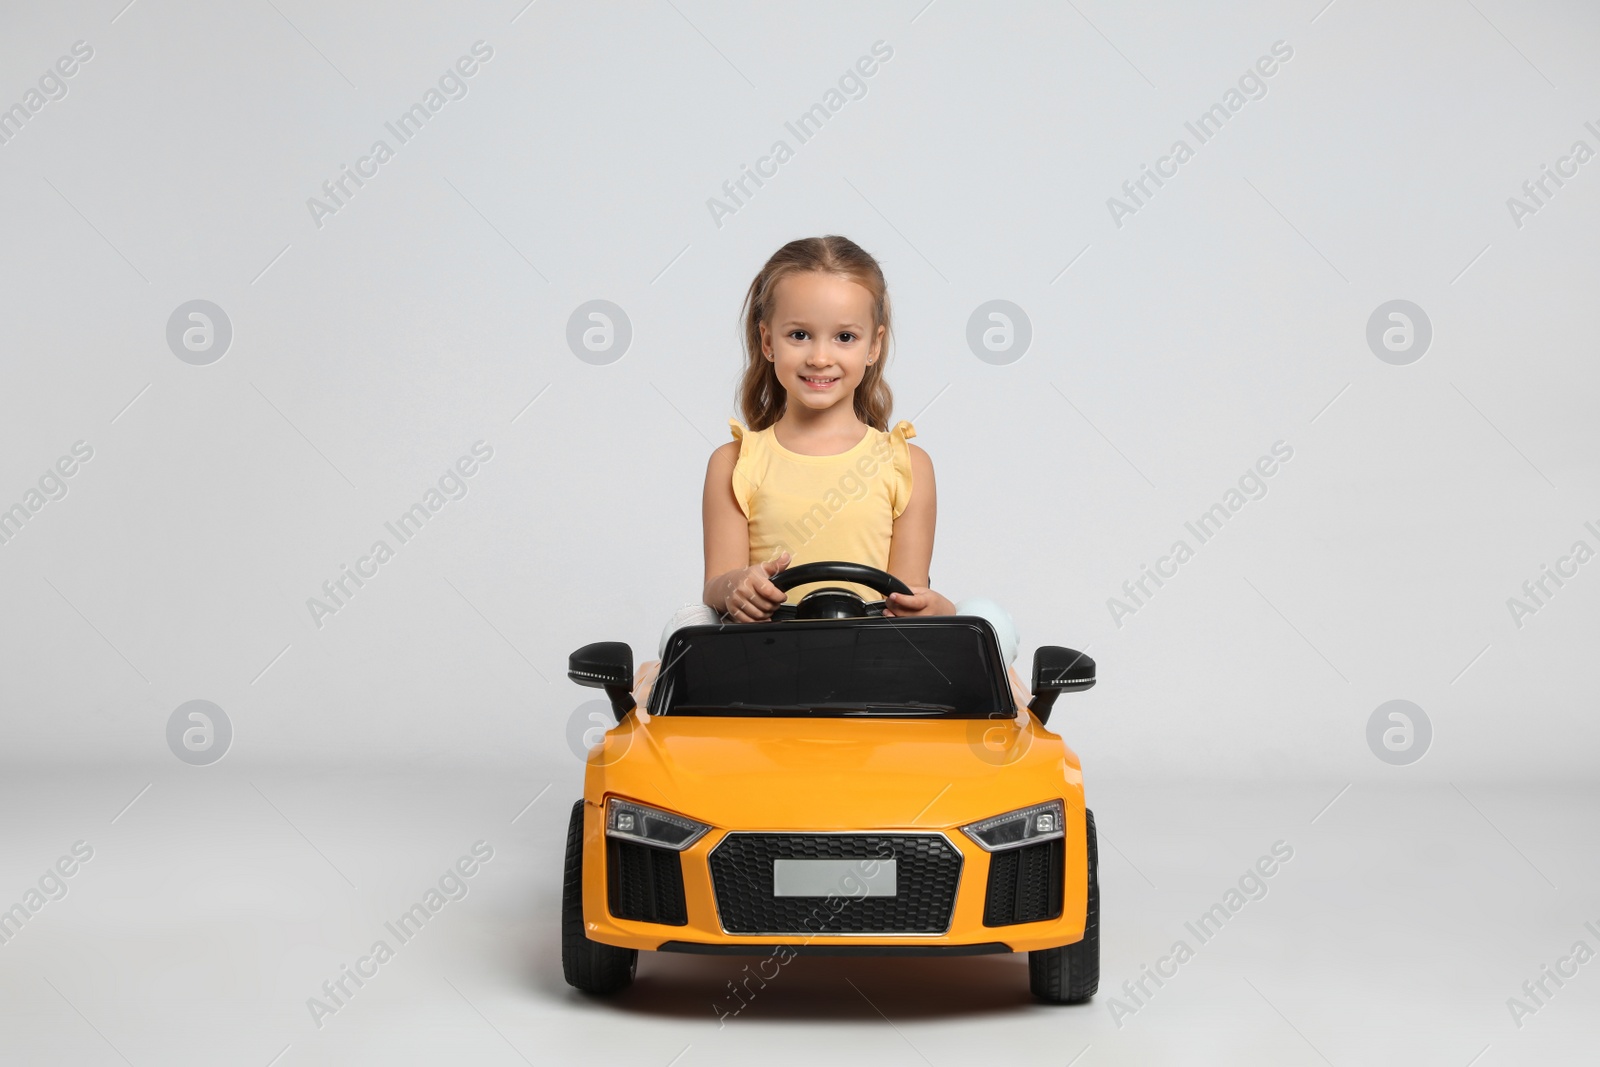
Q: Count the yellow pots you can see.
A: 0